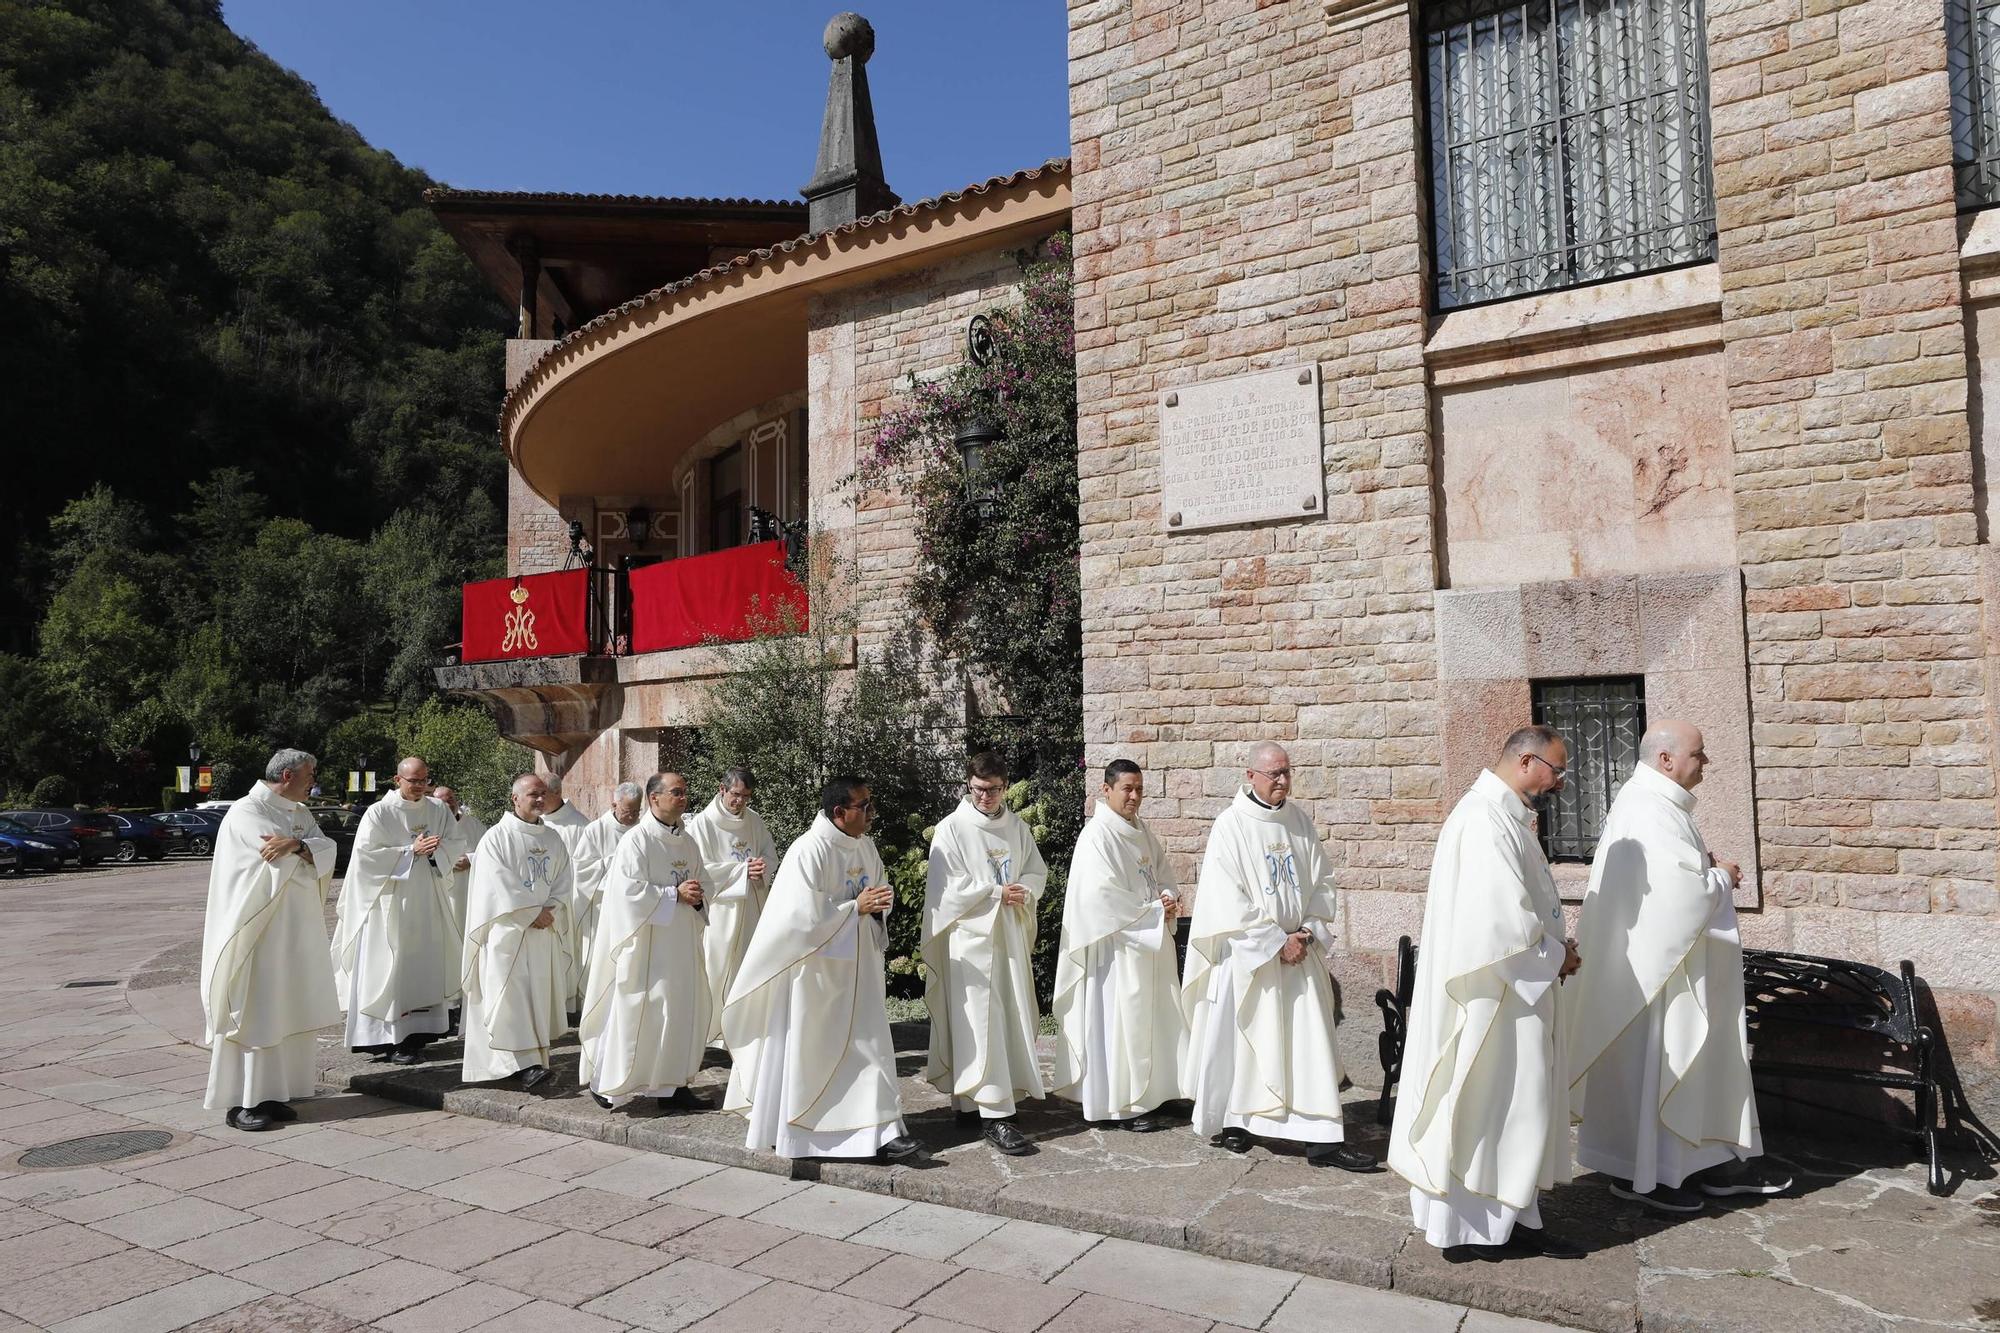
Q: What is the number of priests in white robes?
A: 14